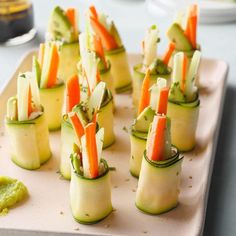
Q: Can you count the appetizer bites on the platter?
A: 13